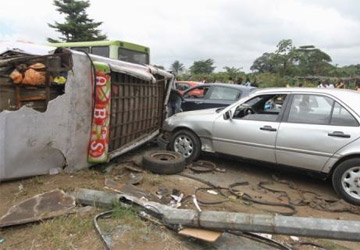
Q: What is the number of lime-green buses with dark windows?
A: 1